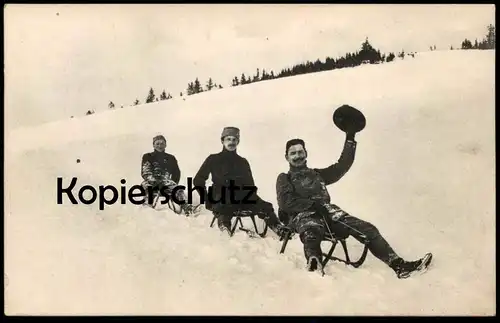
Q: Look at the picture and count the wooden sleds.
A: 3